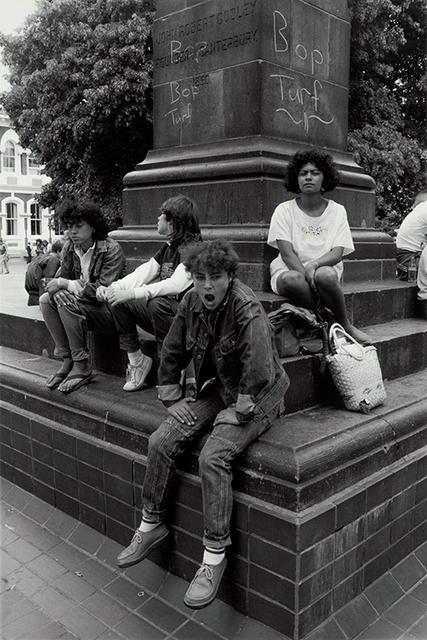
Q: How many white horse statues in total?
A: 0